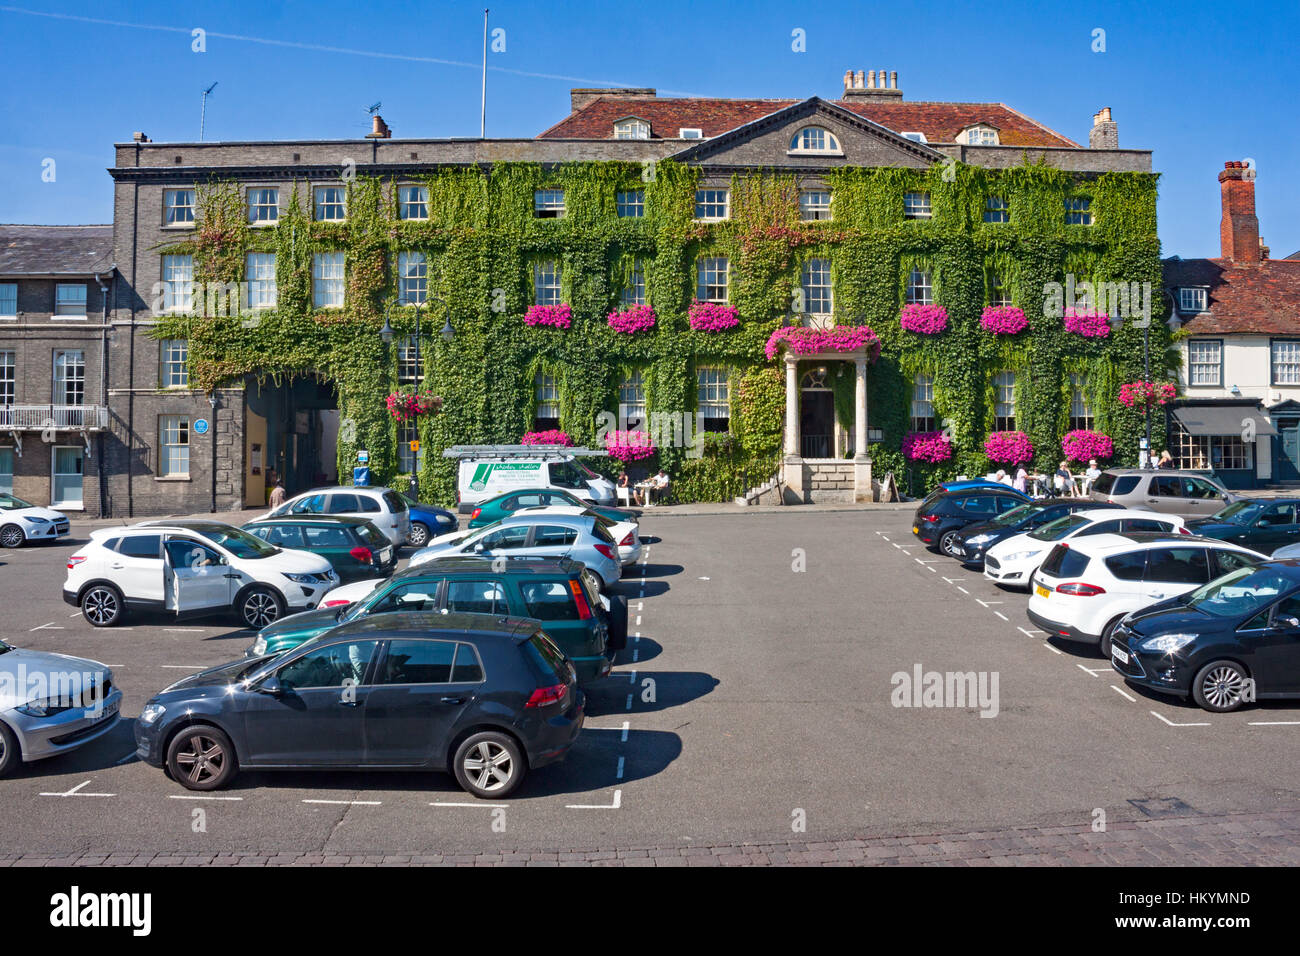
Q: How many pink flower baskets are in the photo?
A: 14